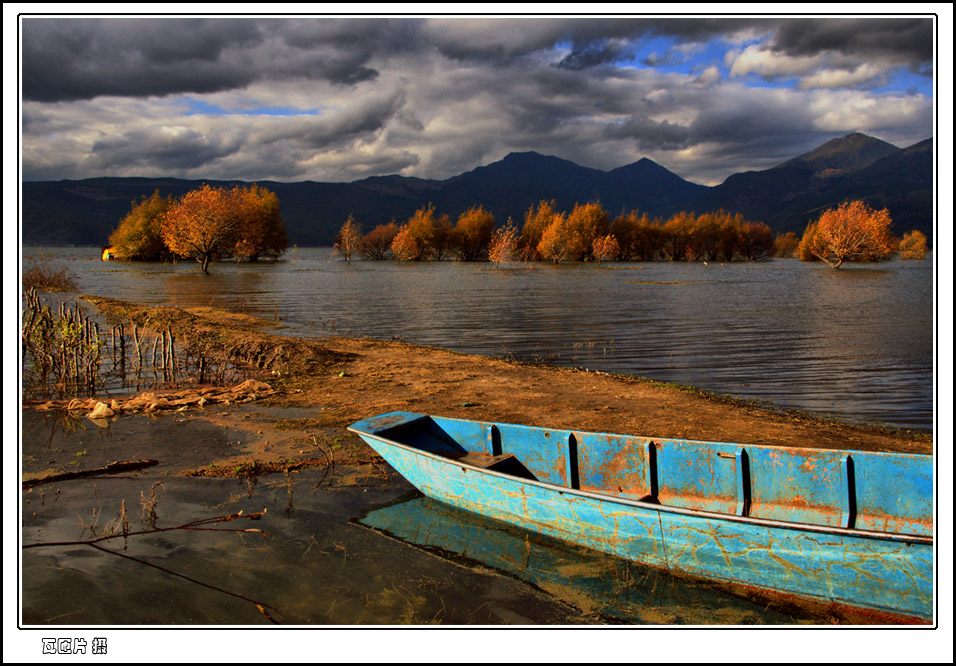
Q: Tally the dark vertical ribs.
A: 5